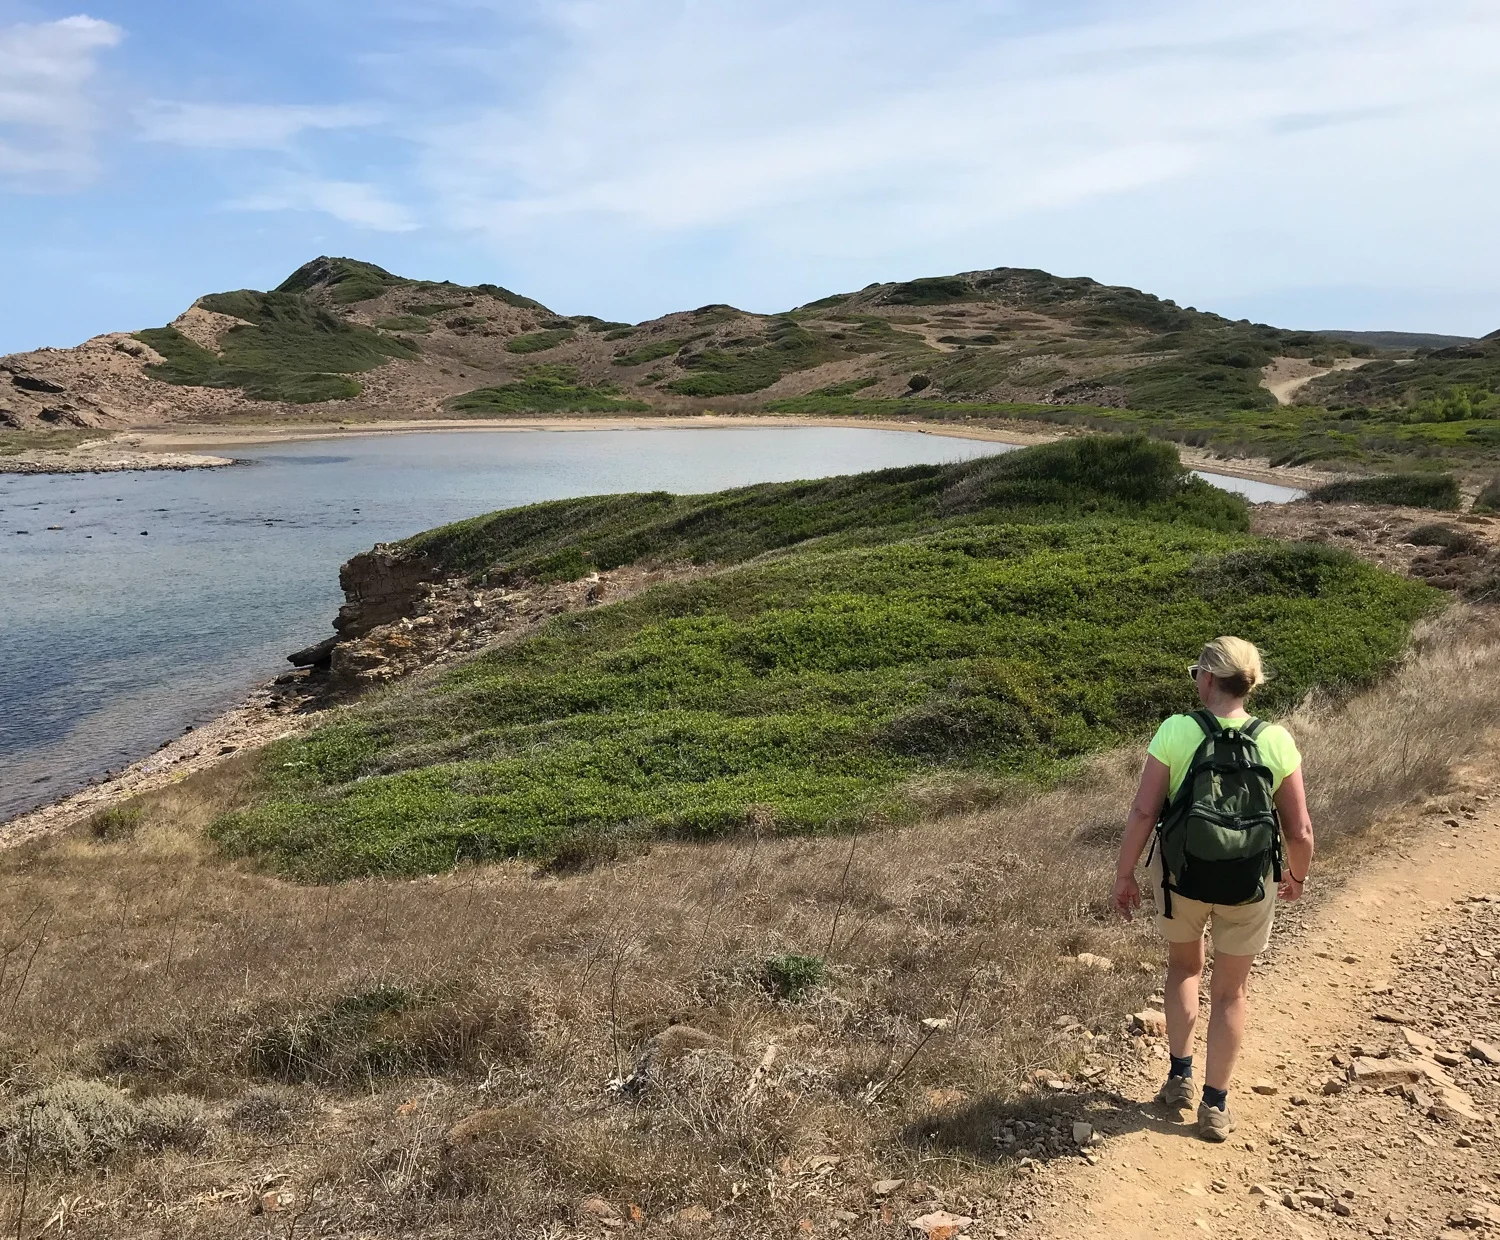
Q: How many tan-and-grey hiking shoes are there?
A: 2